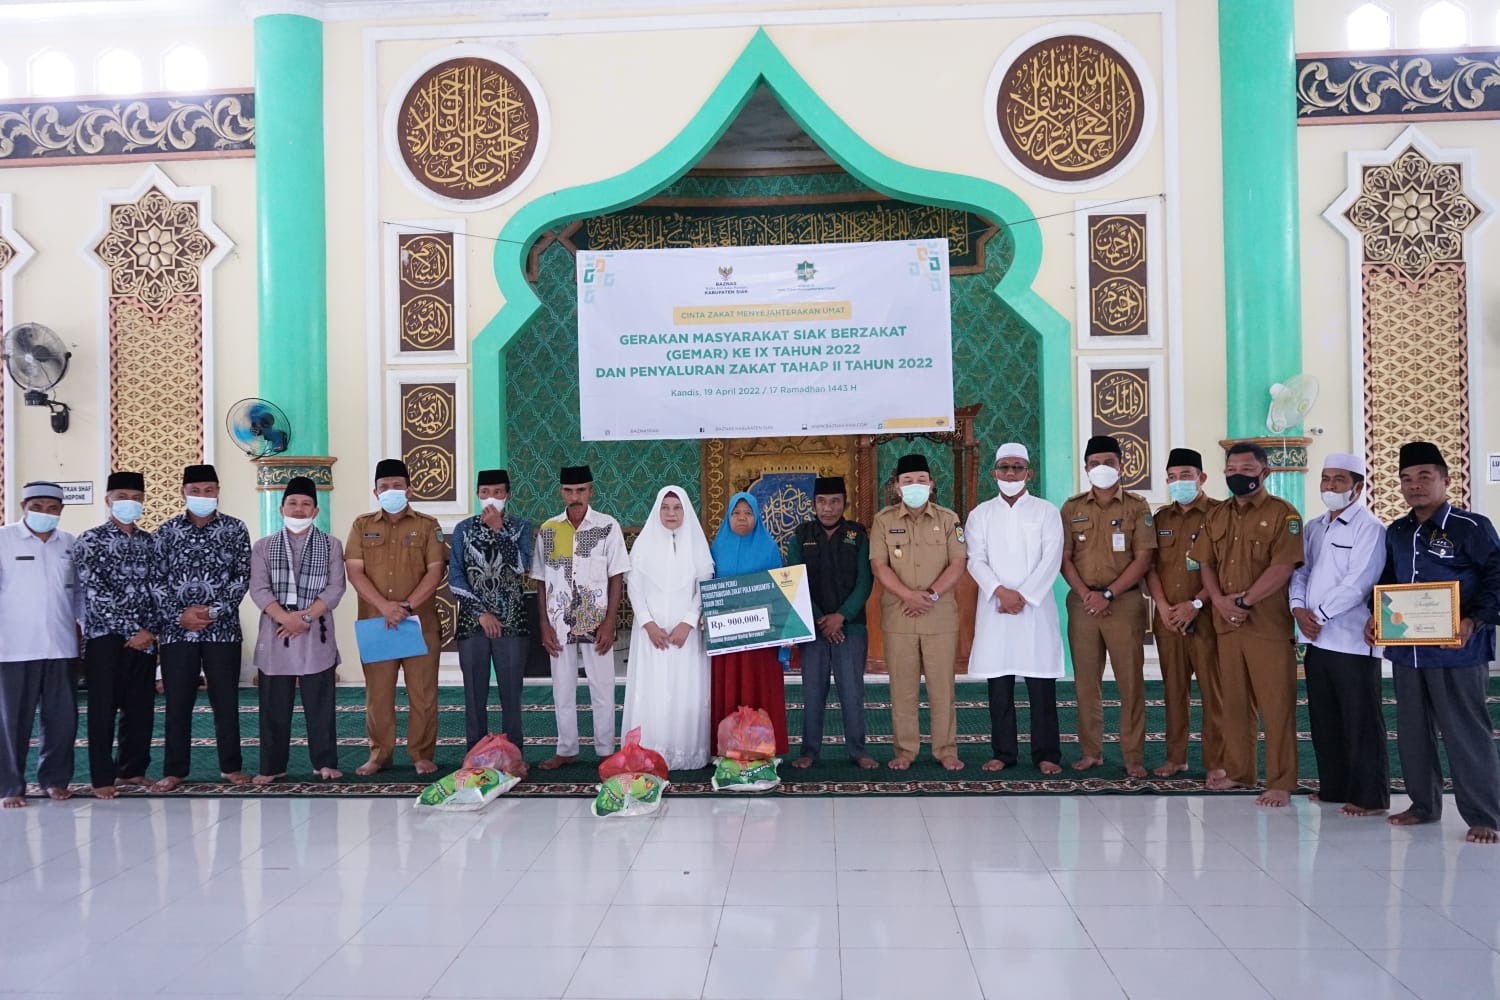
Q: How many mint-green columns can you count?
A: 2